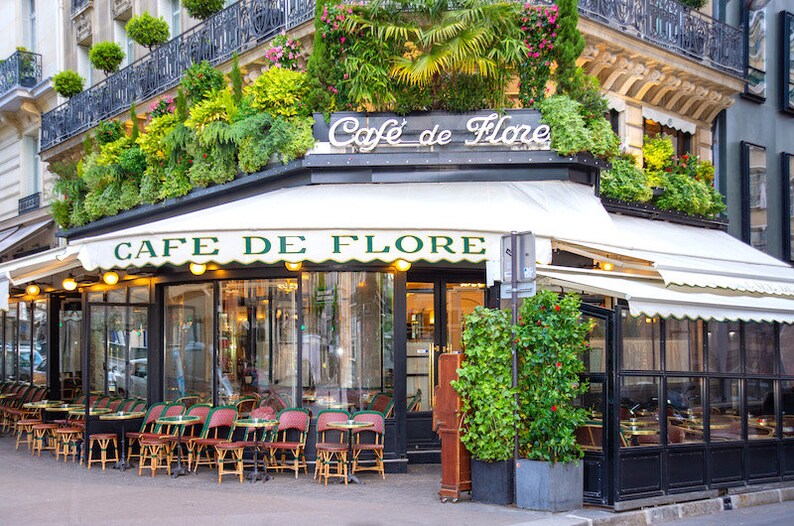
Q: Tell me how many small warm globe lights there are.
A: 7